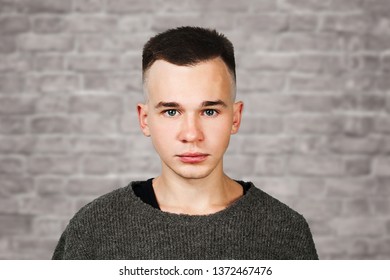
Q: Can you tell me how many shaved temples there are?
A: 2